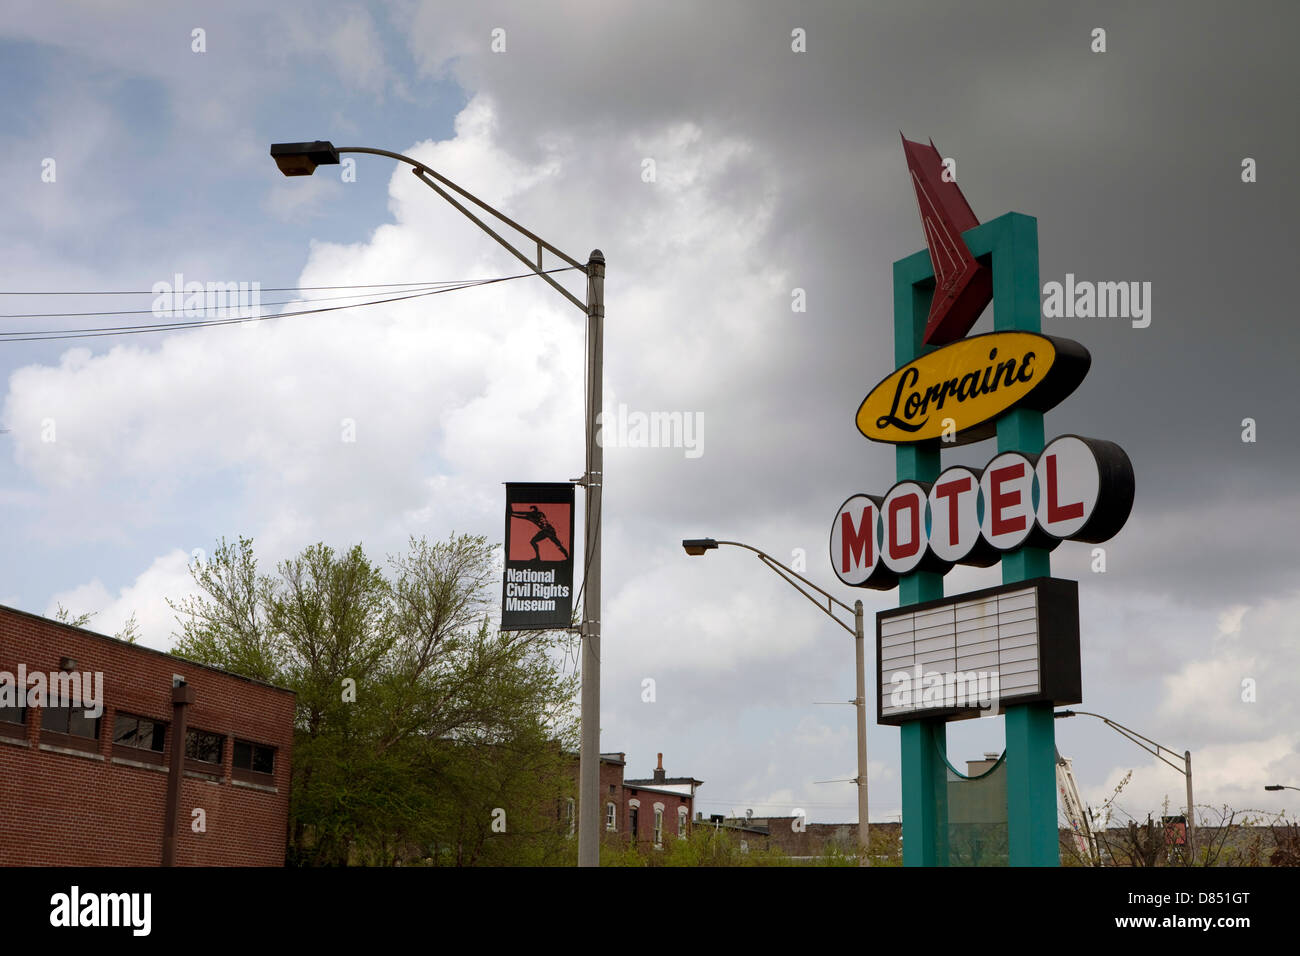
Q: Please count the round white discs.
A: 5